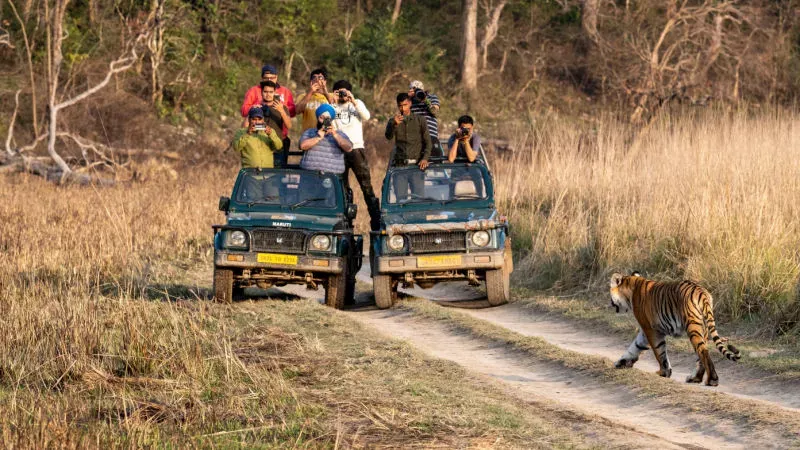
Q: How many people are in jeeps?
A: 9